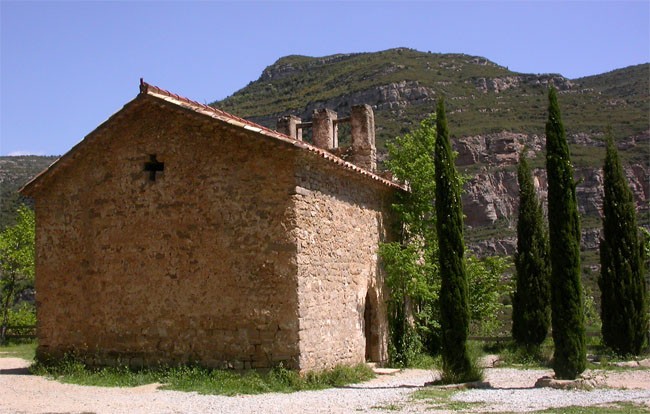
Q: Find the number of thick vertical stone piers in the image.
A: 3